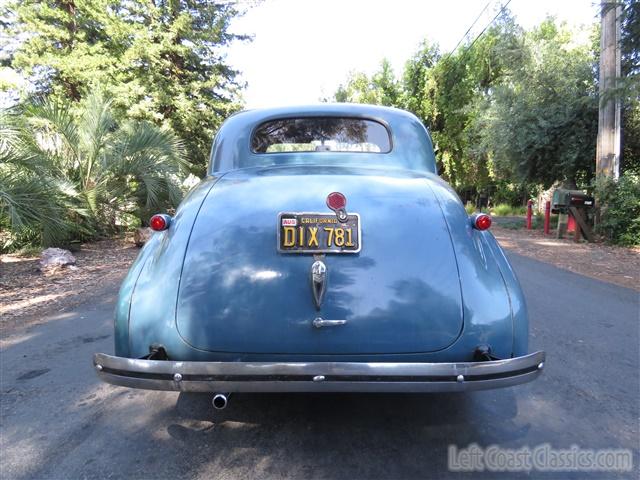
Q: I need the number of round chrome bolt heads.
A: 5